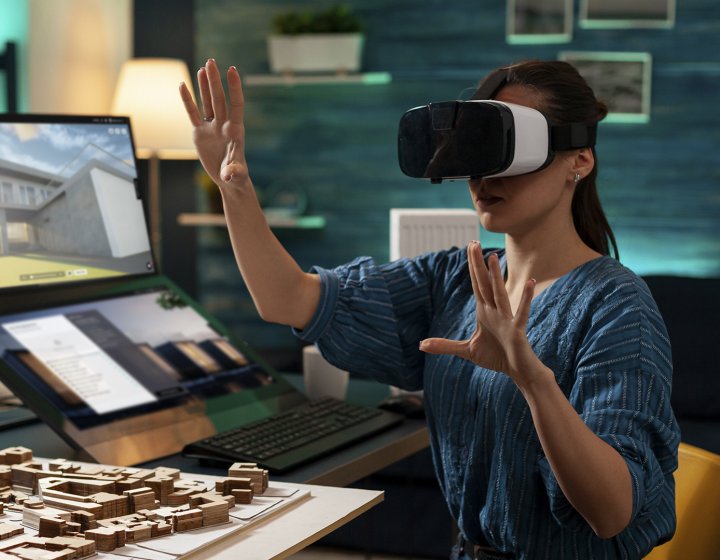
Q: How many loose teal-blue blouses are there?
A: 1